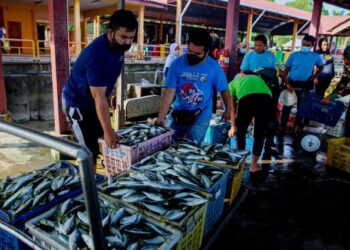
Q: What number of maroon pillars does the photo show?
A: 4